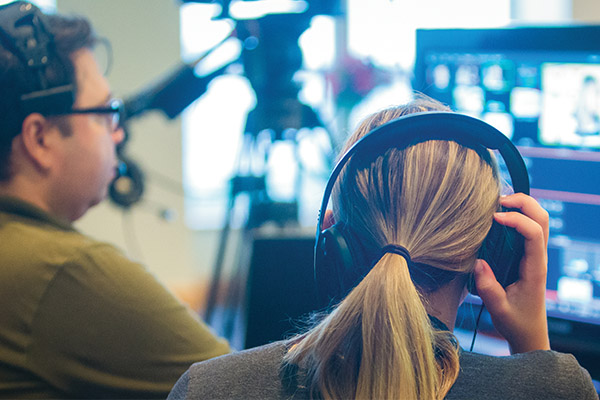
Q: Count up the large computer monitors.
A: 1